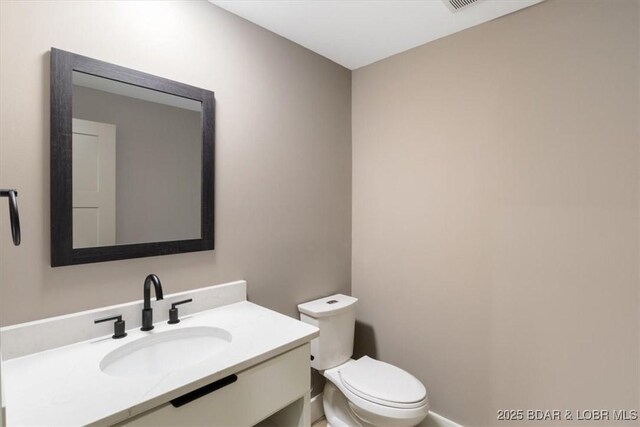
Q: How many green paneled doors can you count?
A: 0